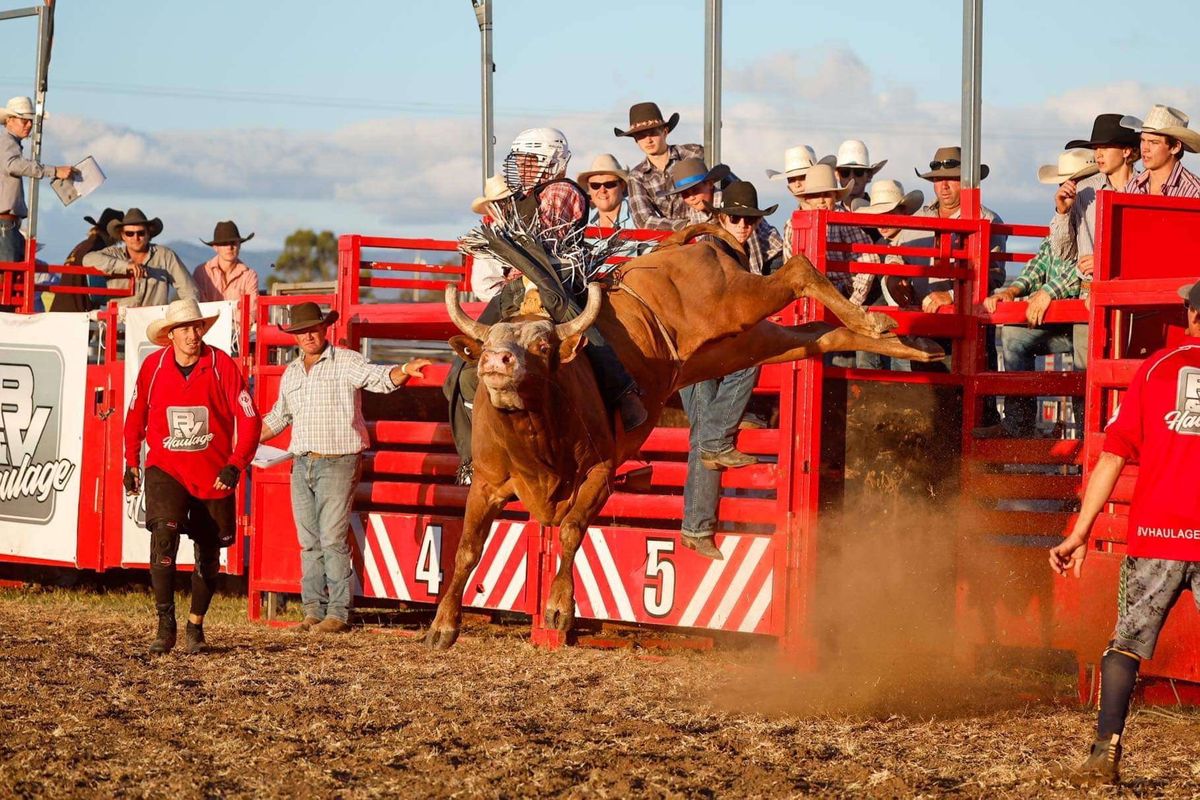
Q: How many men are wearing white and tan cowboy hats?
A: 10